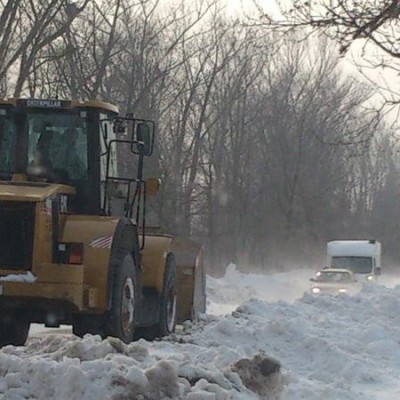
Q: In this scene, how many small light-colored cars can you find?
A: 1